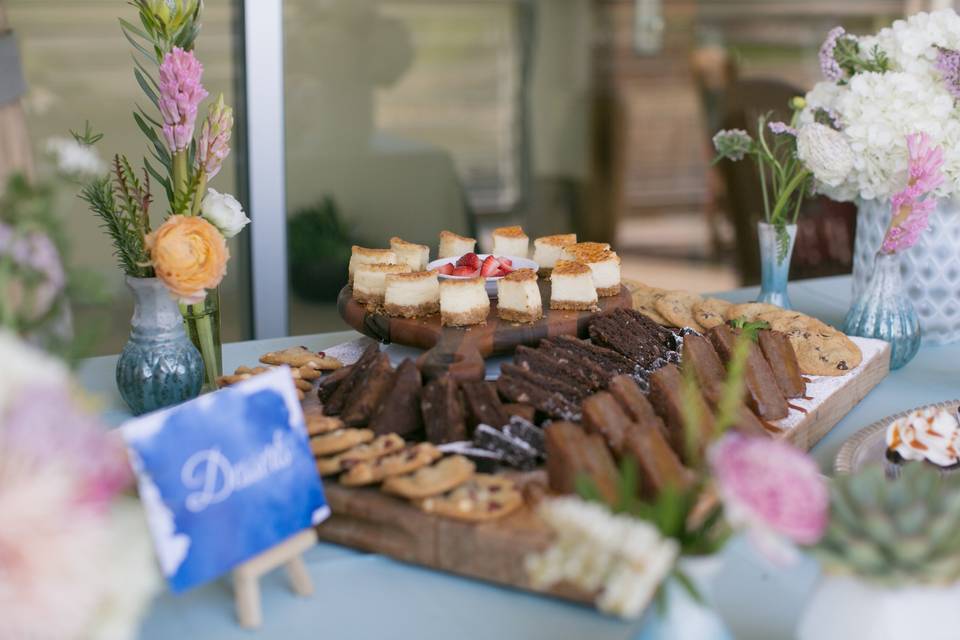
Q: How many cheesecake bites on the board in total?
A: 12